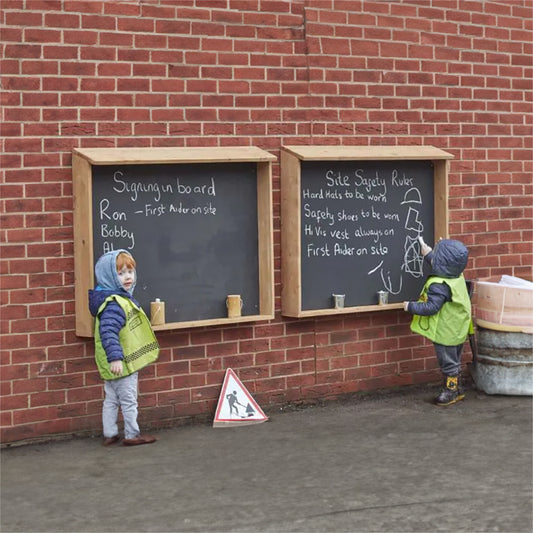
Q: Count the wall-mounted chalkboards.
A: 2